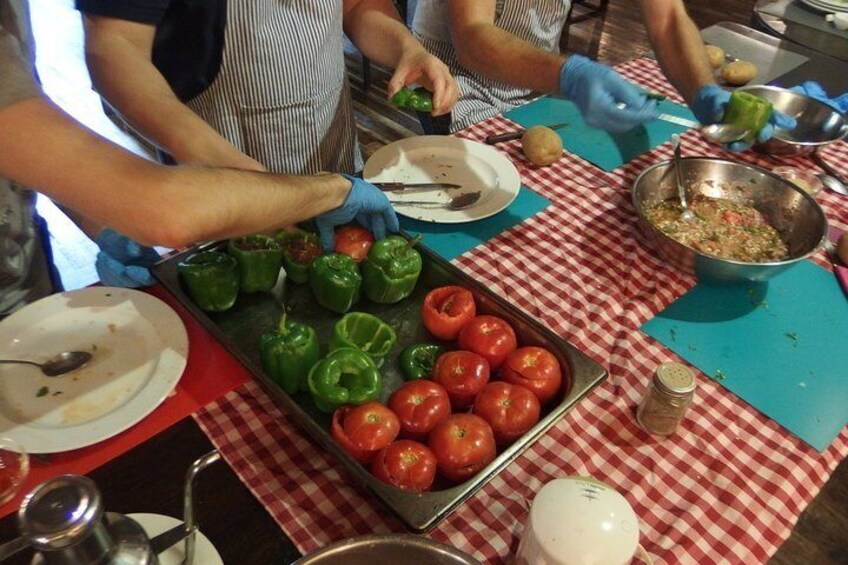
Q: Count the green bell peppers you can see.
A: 11